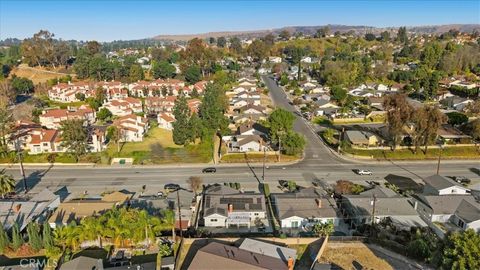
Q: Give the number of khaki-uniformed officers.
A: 0